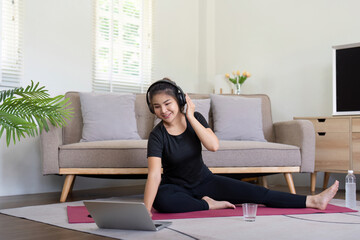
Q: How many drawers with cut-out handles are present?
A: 2